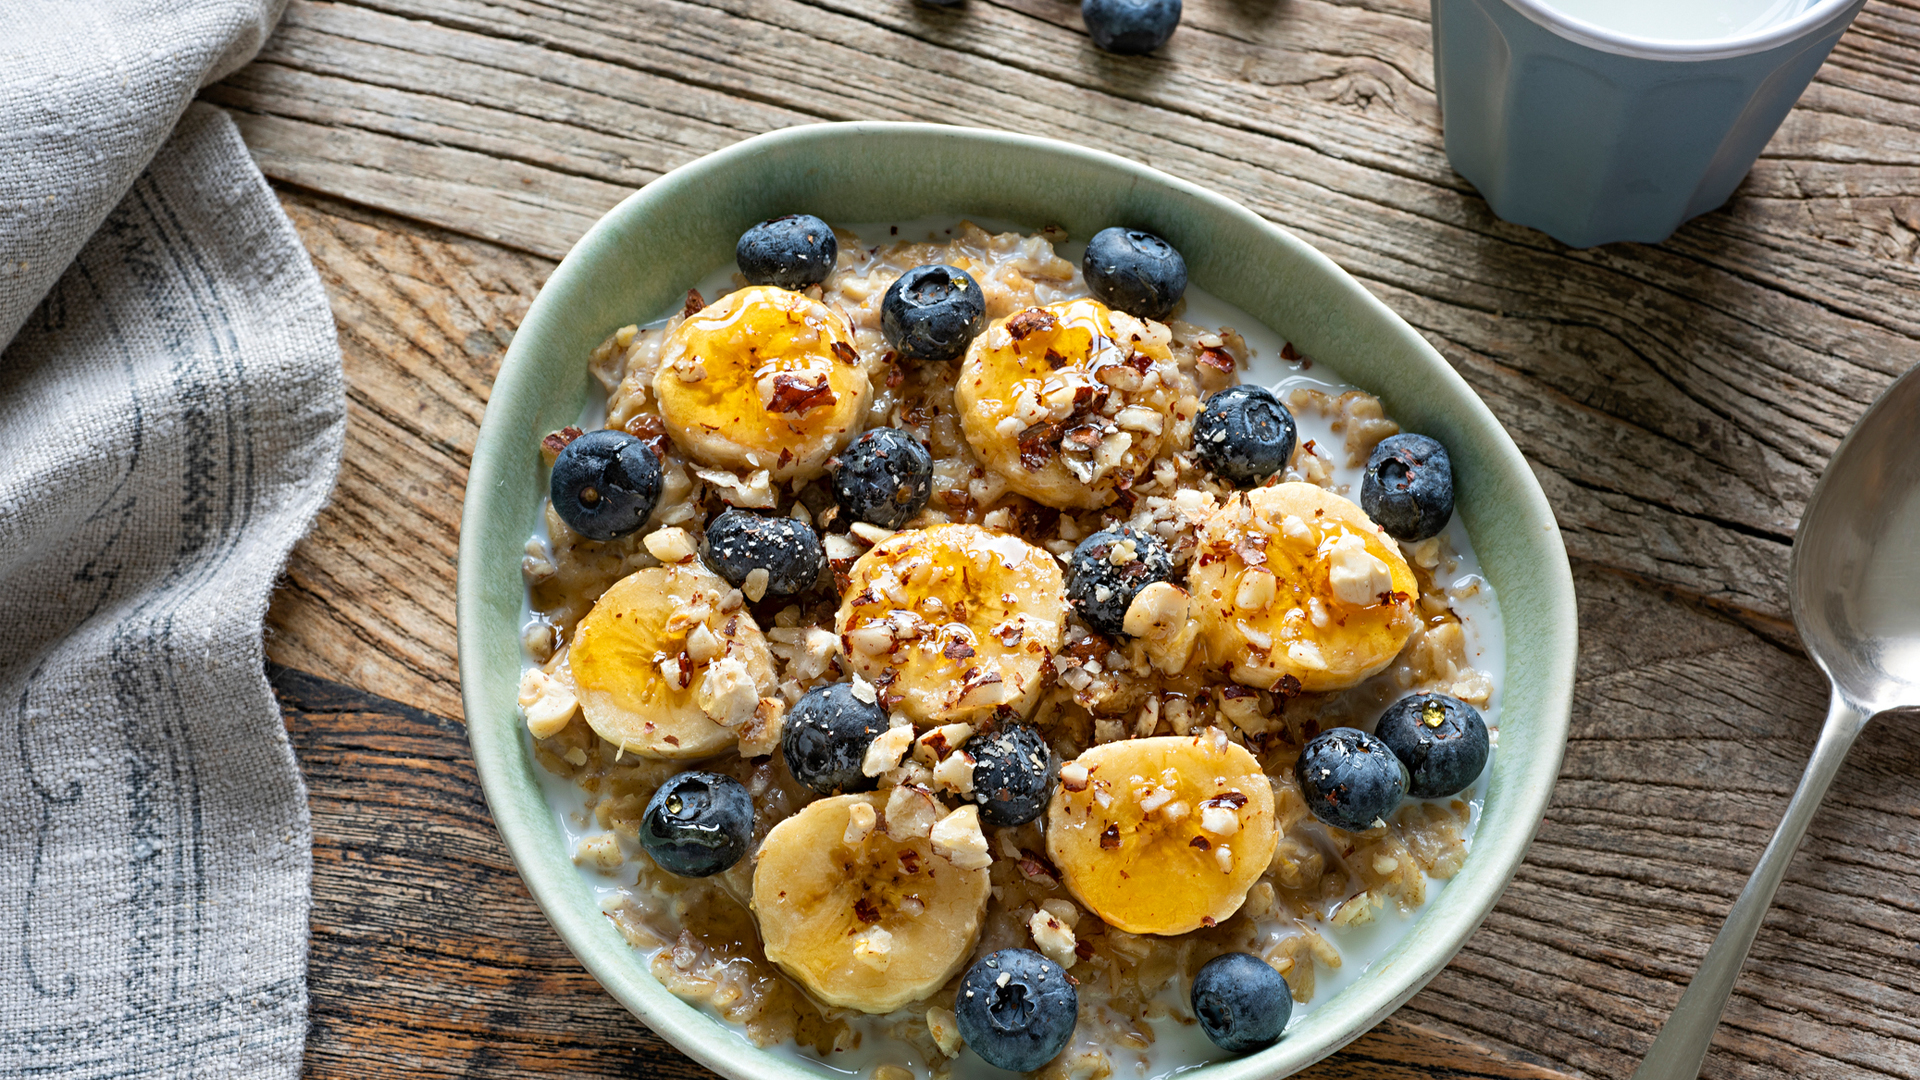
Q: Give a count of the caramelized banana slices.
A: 7